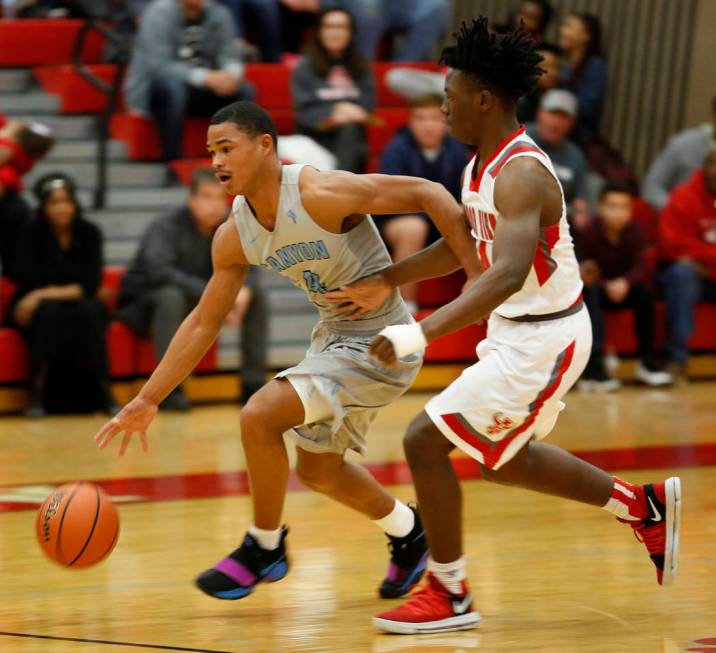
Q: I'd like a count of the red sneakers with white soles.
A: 2